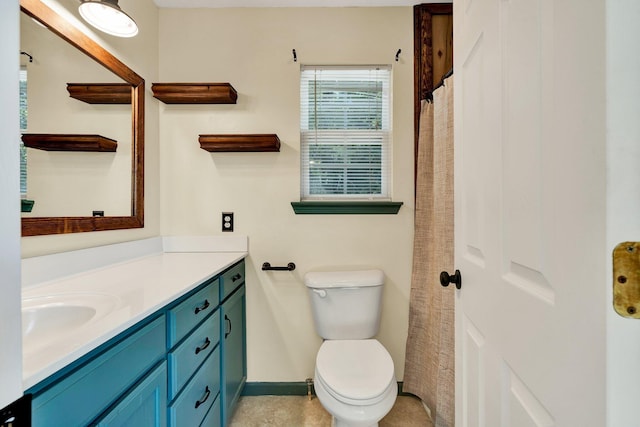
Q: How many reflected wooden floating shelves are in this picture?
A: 2